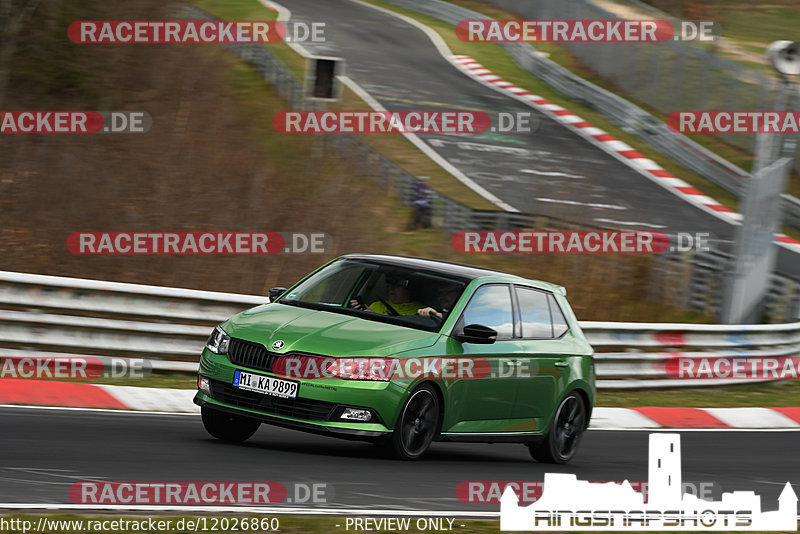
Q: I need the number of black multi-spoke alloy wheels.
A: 2